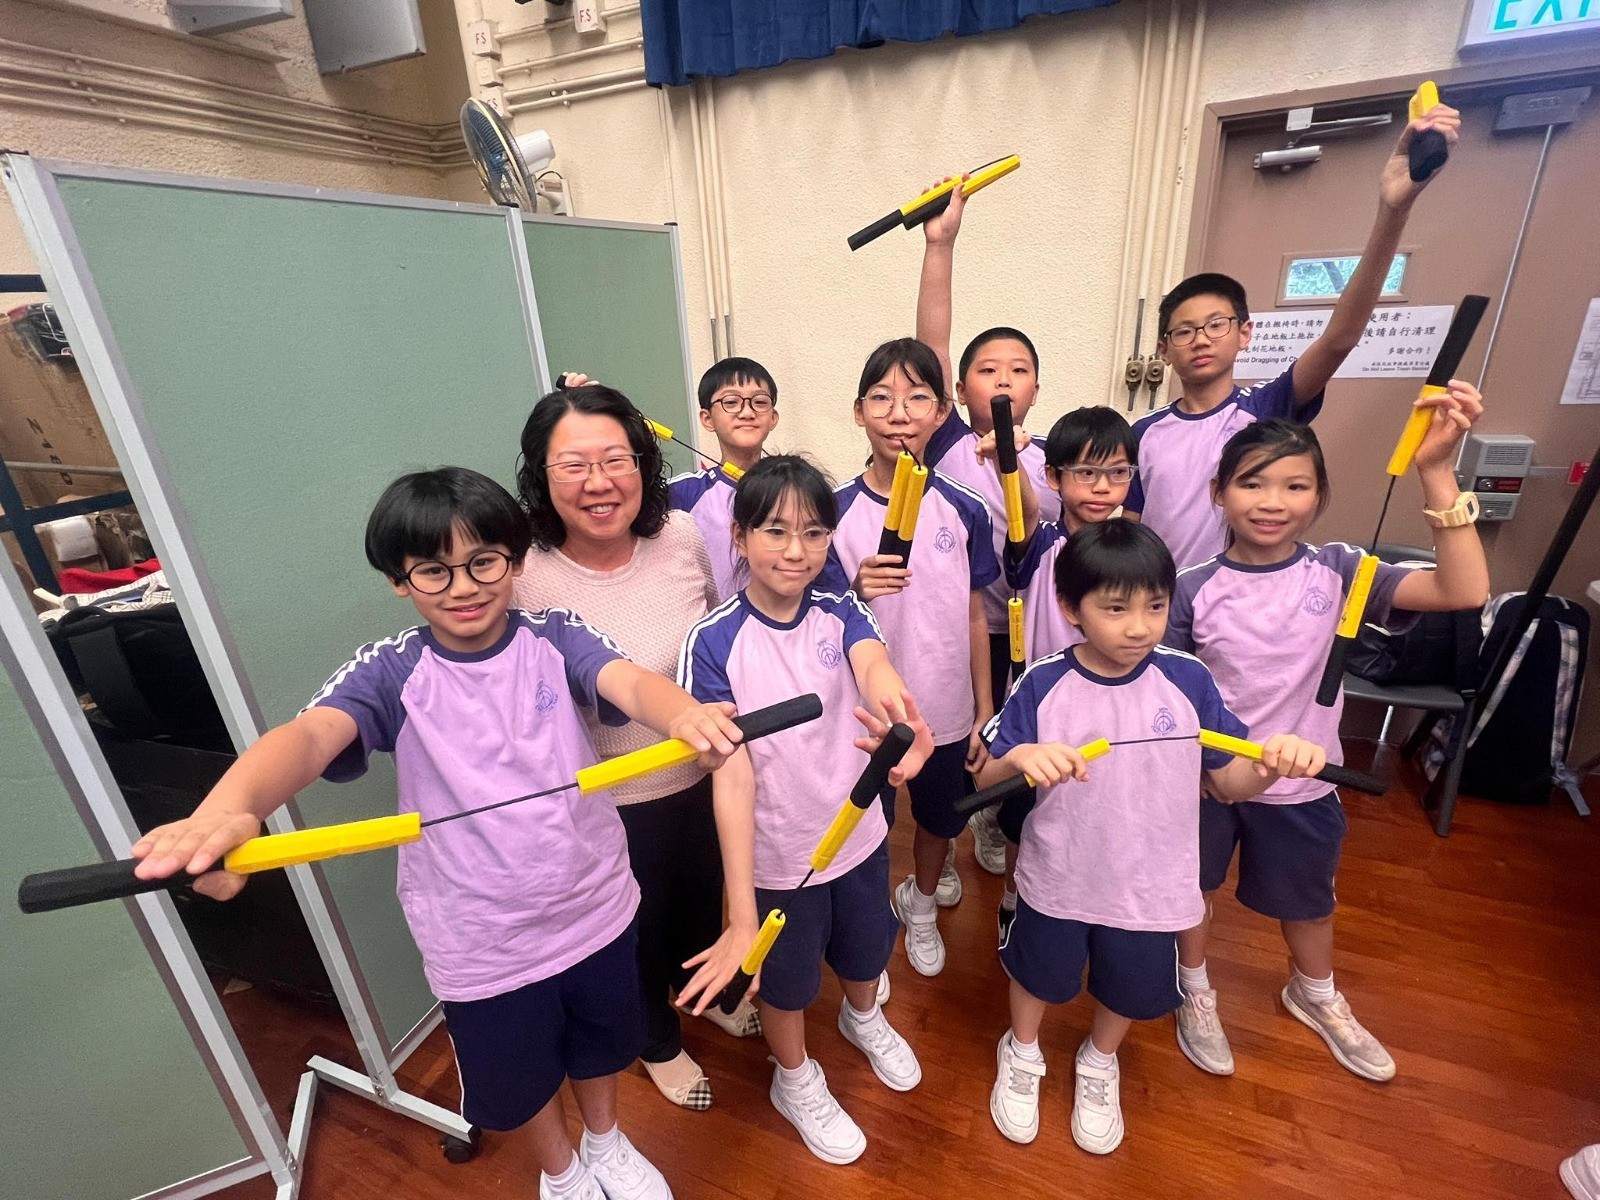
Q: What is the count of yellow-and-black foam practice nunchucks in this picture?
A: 9